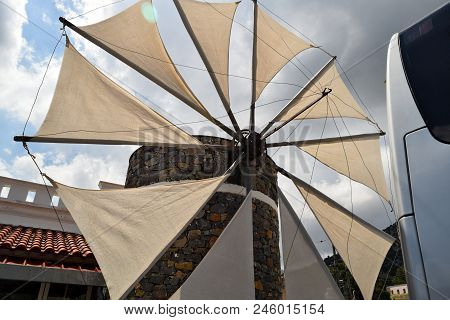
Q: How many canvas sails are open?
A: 10